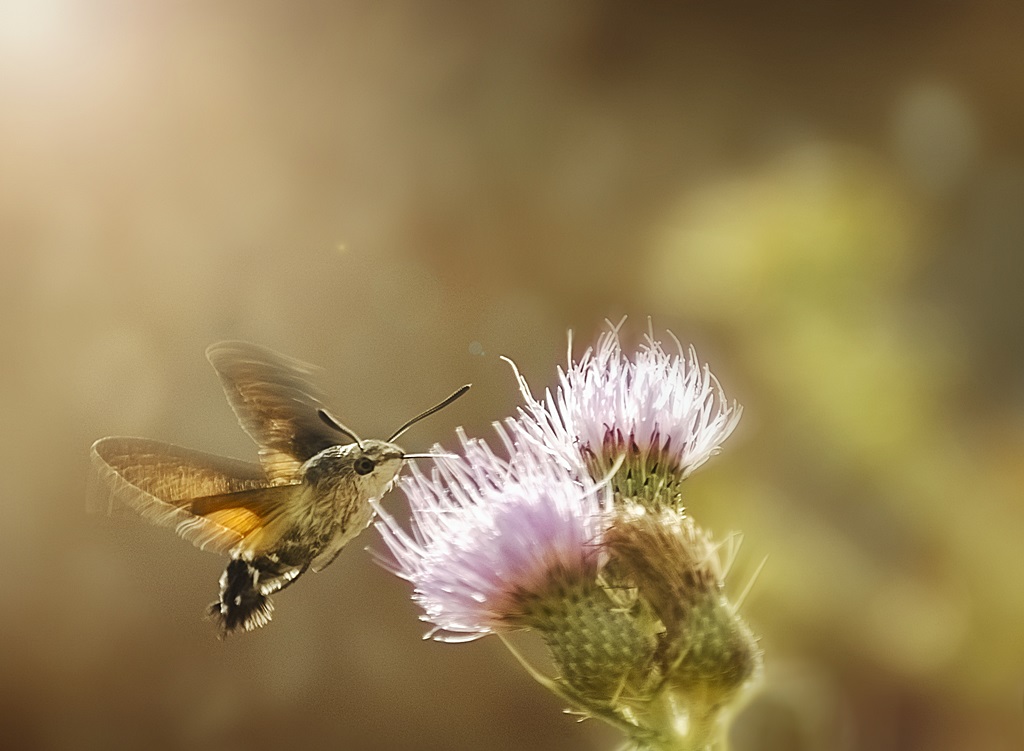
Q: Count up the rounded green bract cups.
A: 3